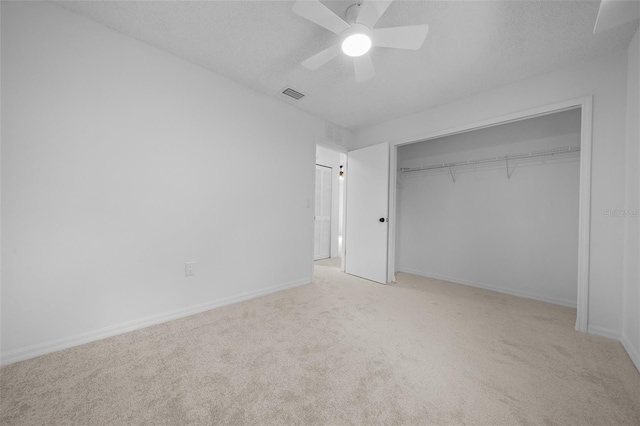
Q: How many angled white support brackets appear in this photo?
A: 2